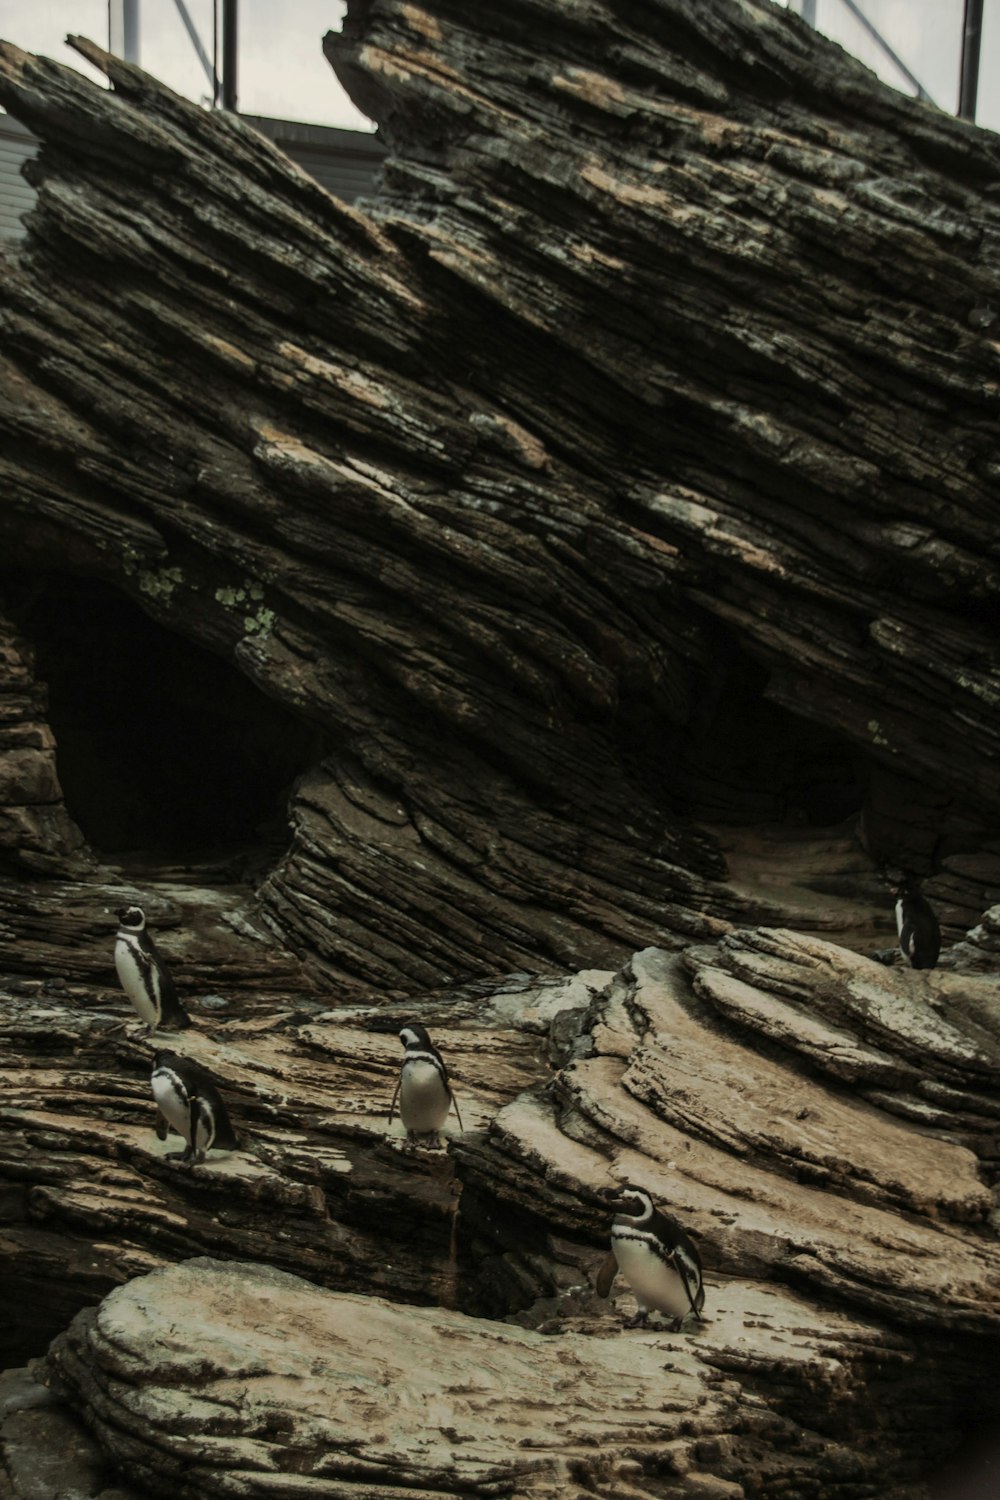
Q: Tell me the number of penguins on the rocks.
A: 5